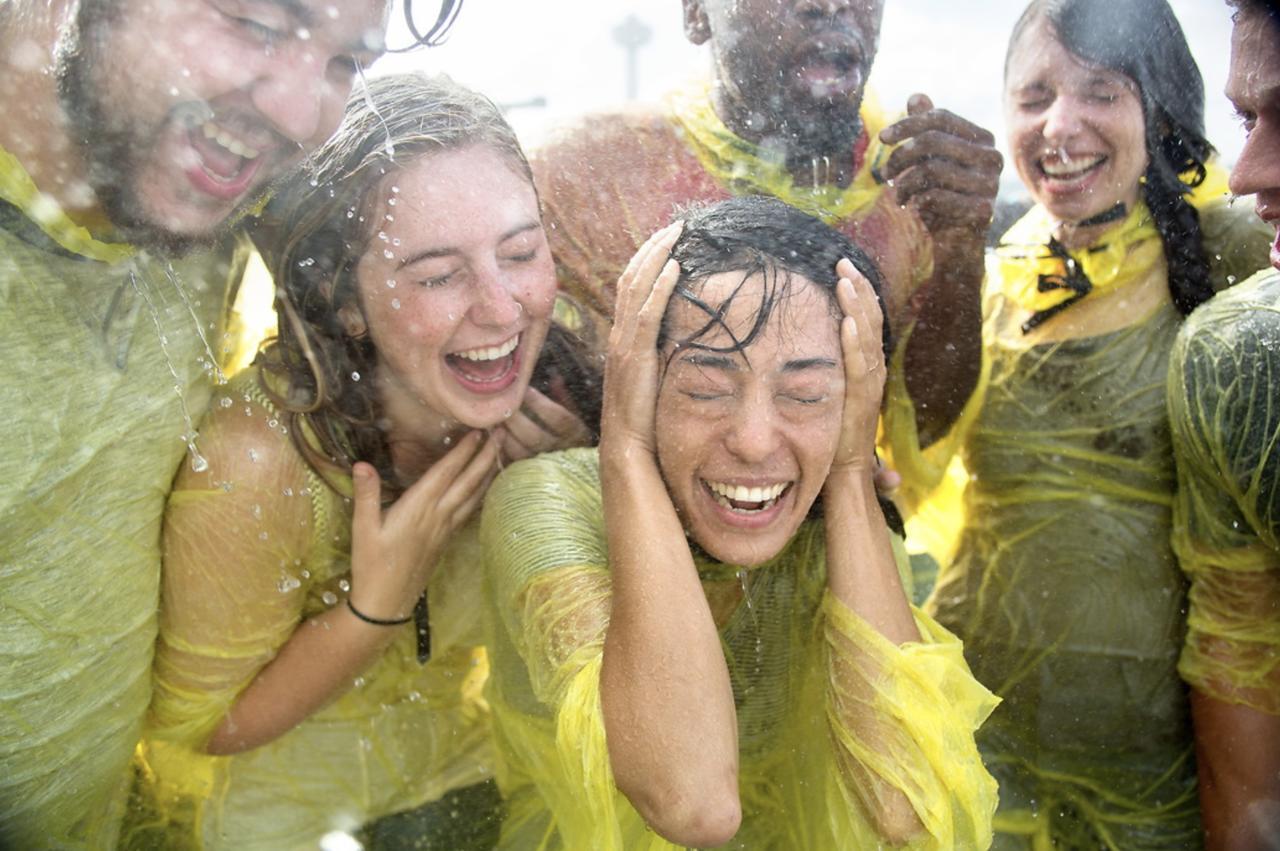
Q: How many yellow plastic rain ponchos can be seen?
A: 6